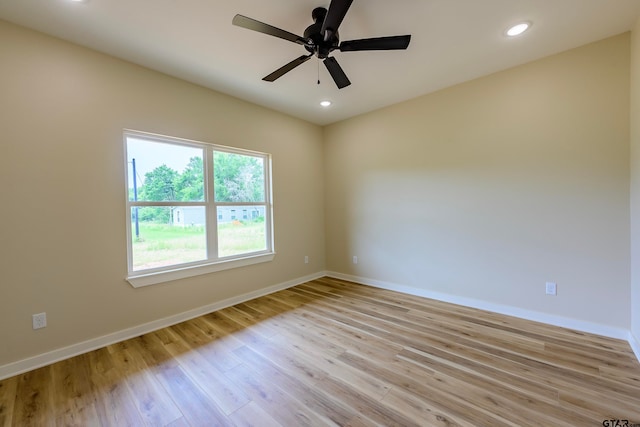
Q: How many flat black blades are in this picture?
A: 5